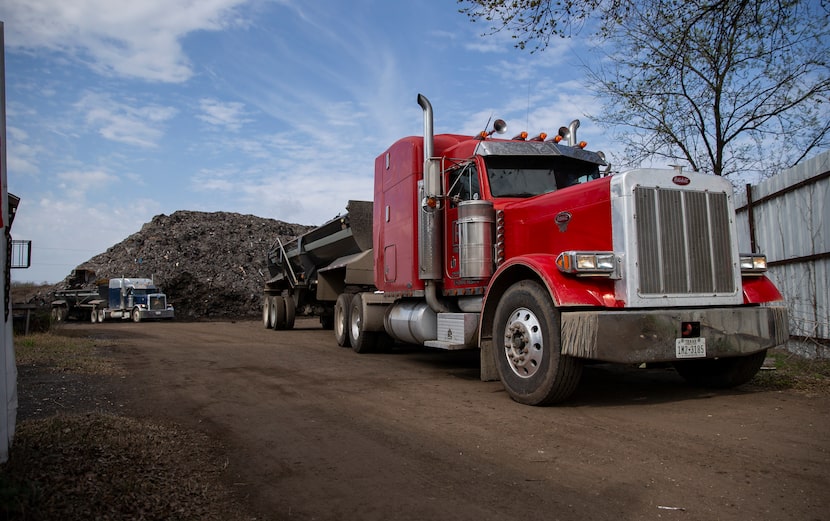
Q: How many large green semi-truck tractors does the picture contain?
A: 0